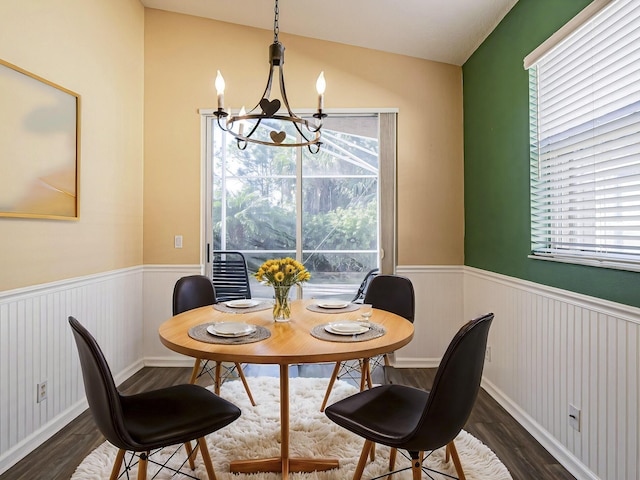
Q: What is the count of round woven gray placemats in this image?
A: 4